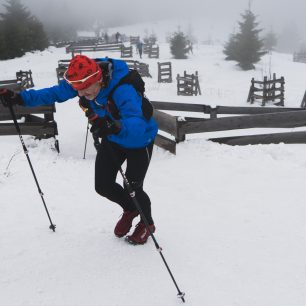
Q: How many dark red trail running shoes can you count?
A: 2